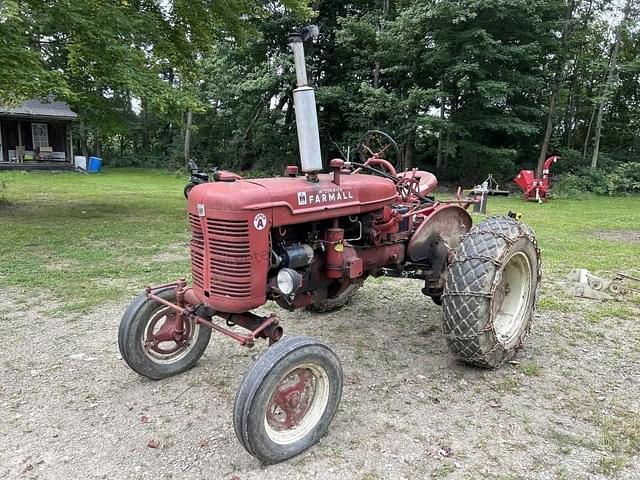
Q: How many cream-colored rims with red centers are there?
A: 2